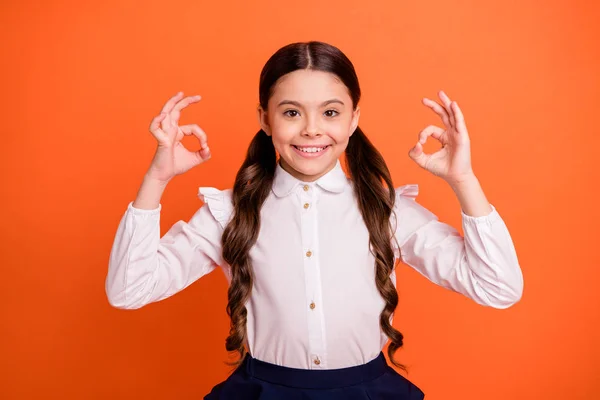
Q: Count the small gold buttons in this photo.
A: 5